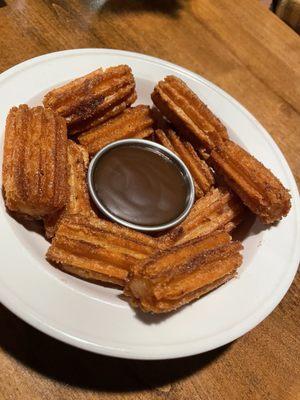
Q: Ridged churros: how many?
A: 10